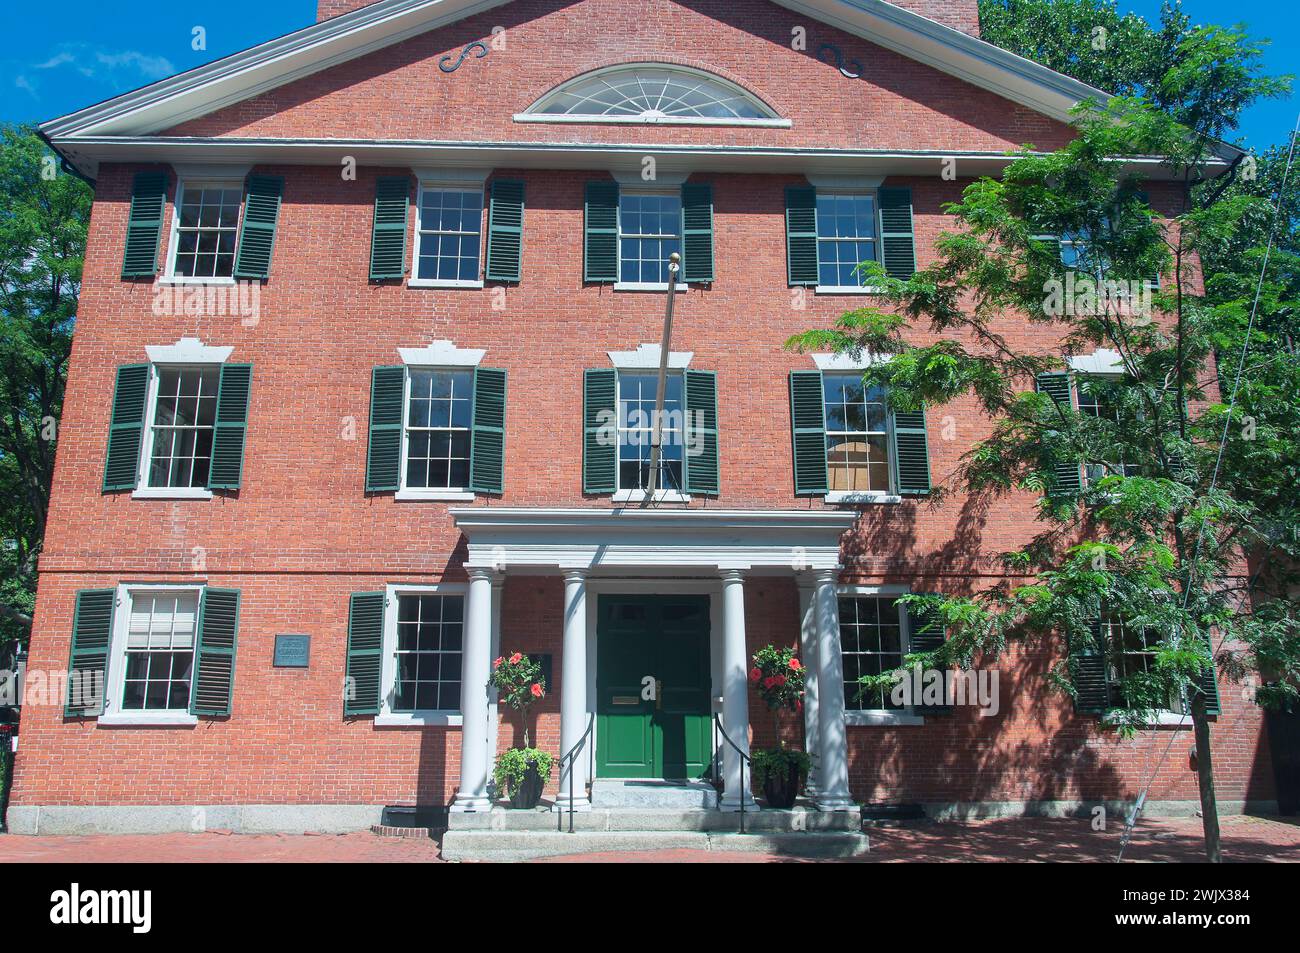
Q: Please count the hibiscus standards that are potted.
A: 2